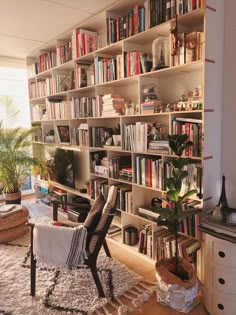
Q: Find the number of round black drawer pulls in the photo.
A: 3